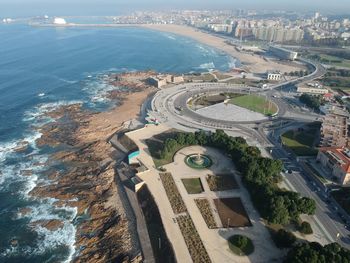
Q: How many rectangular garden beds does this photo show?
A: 6